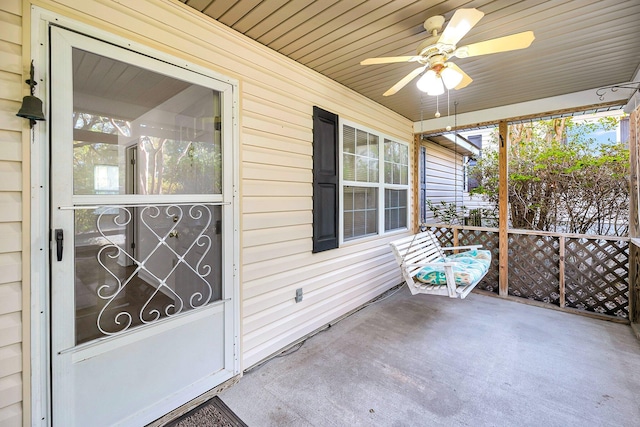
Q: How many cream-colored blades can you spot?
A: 5